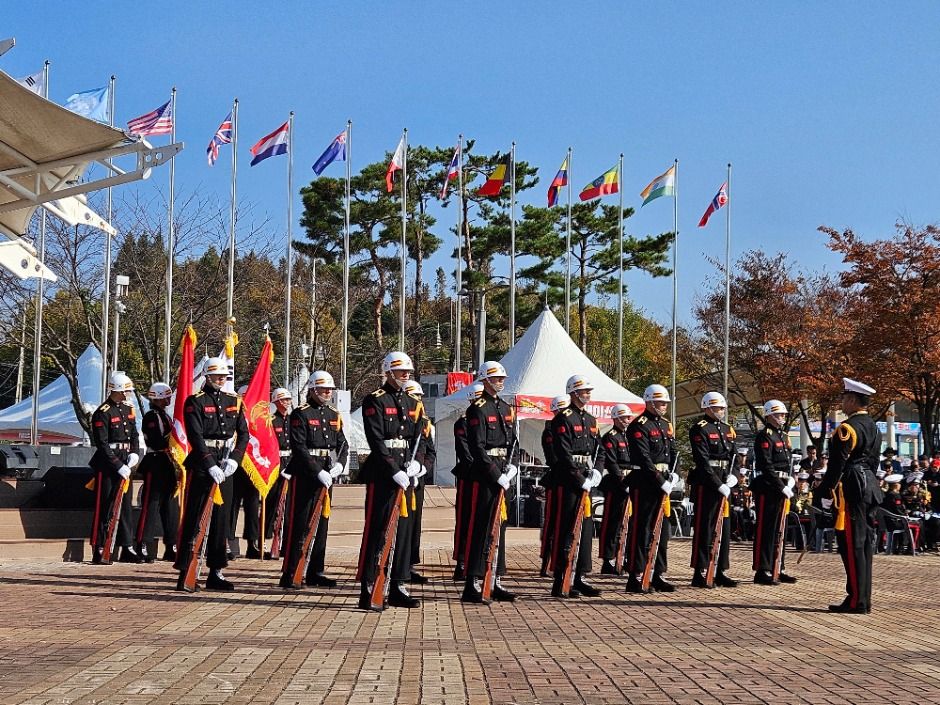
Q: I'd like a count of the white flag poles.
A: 13